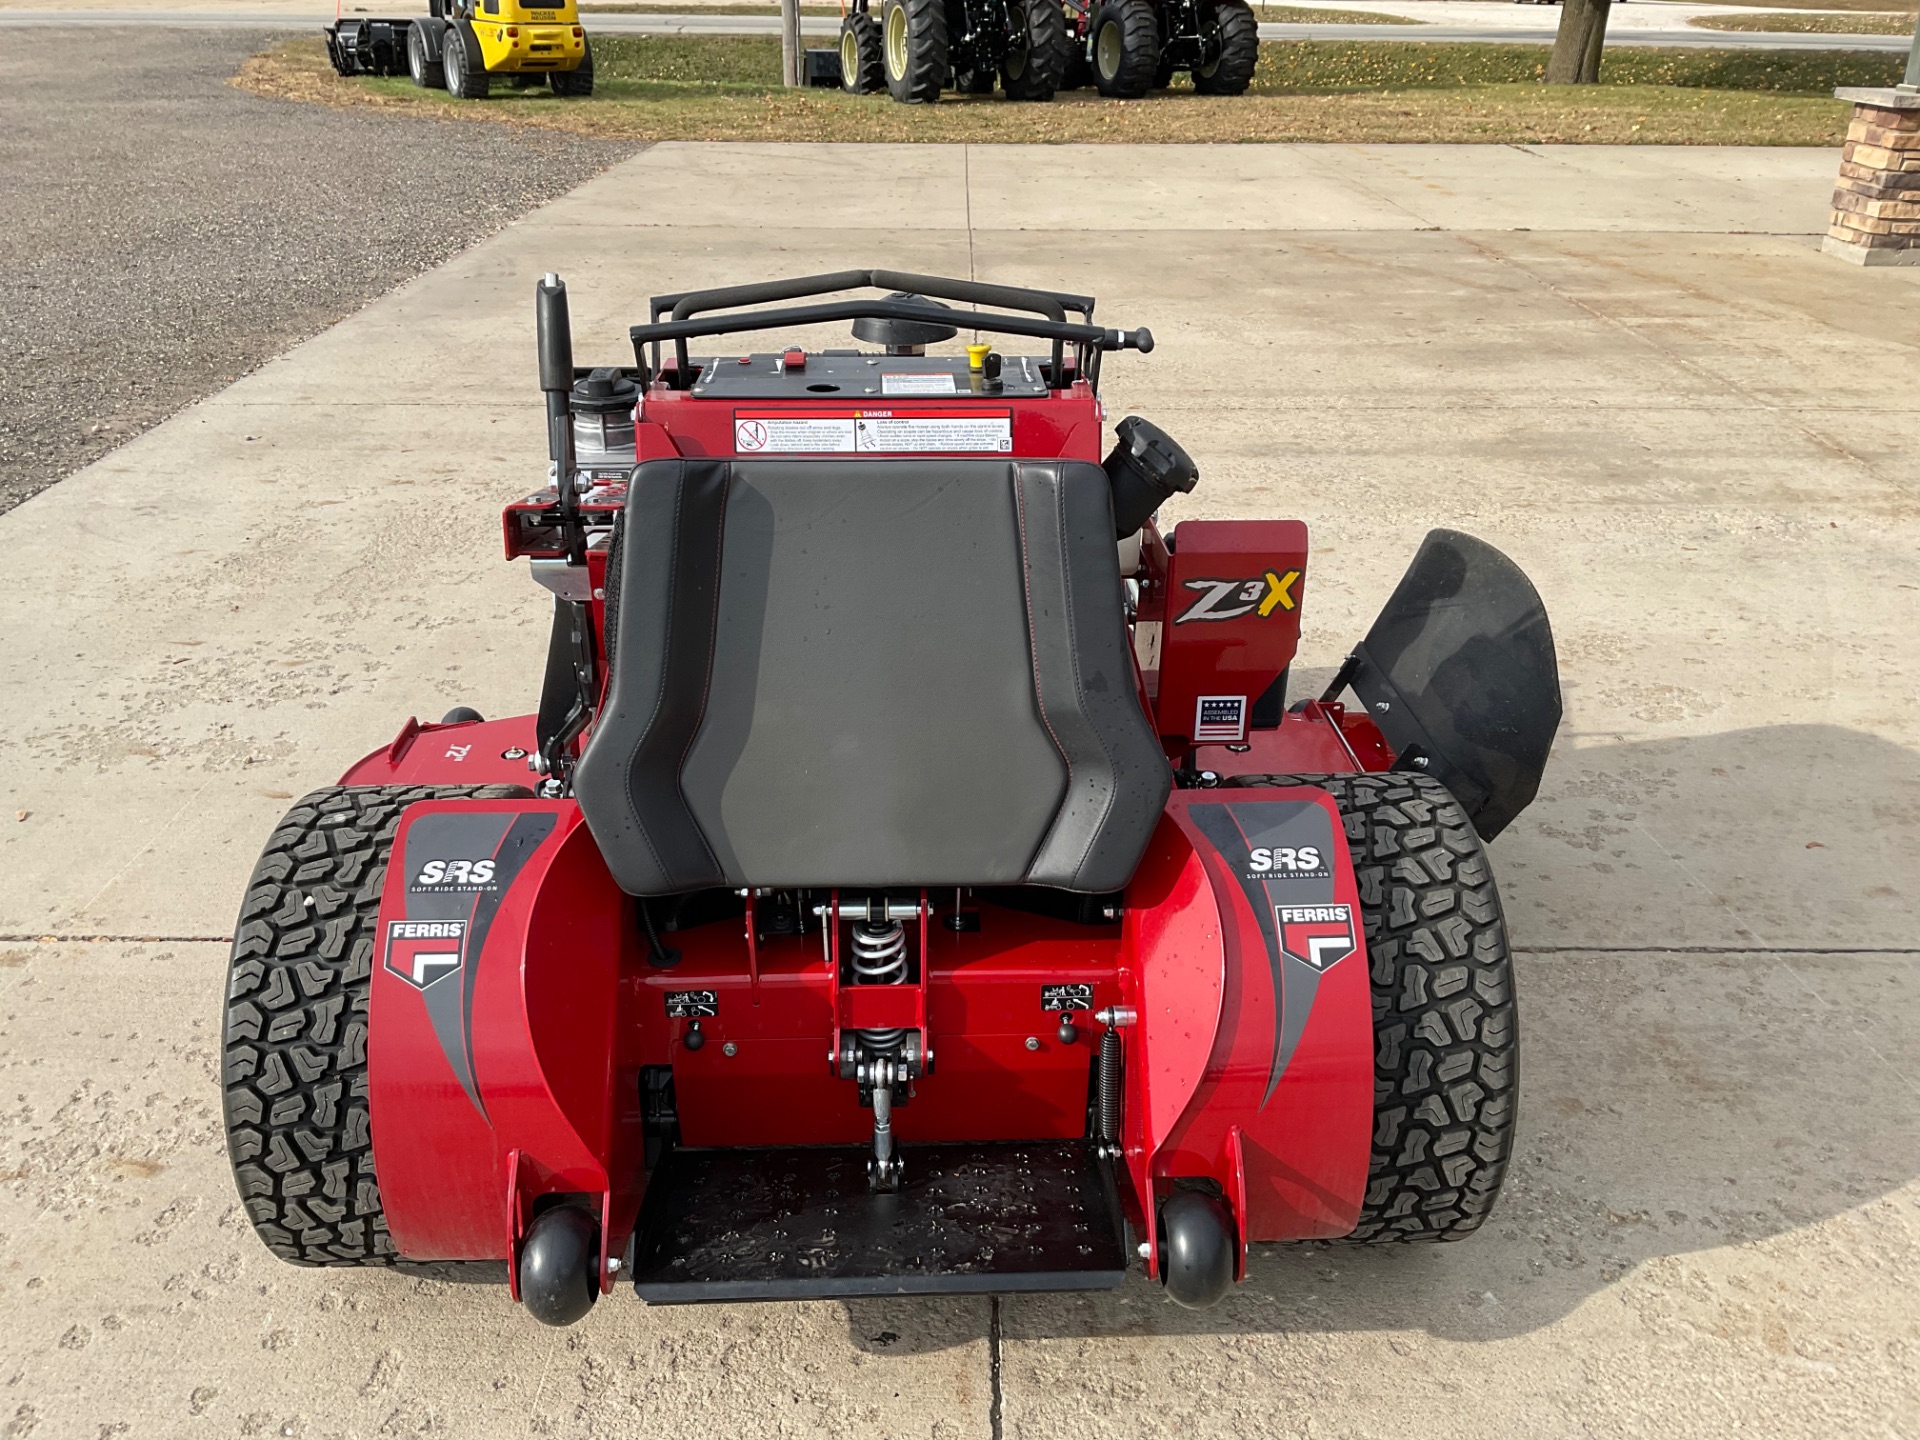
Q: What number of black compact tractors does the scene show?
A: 2